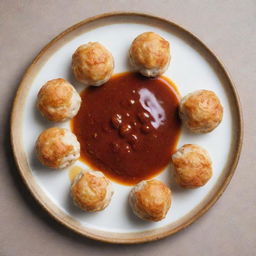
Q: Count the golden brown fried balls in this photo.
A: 8